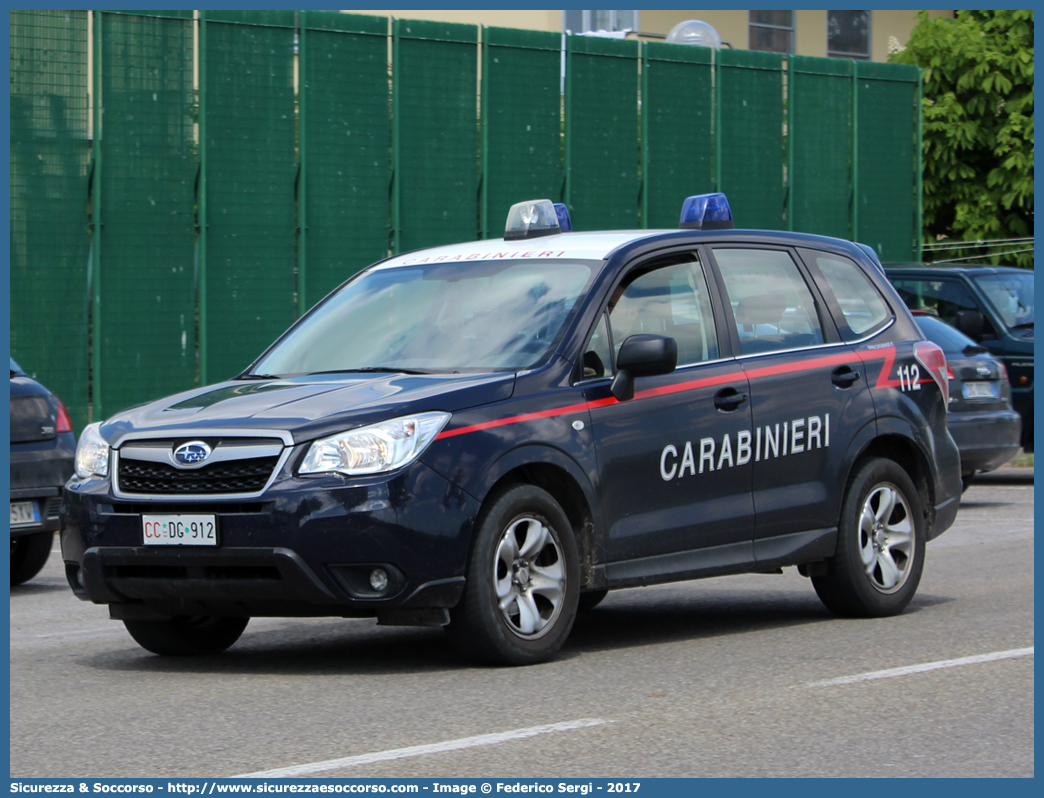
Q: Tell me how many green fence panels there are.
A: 11